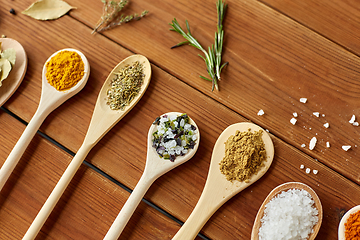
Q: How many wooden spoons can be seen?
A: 7